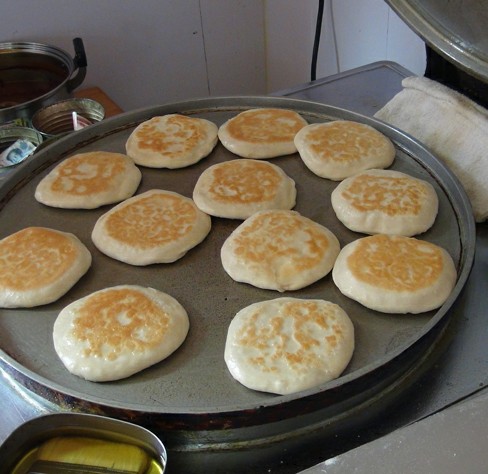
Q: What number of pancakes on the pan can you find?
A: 12